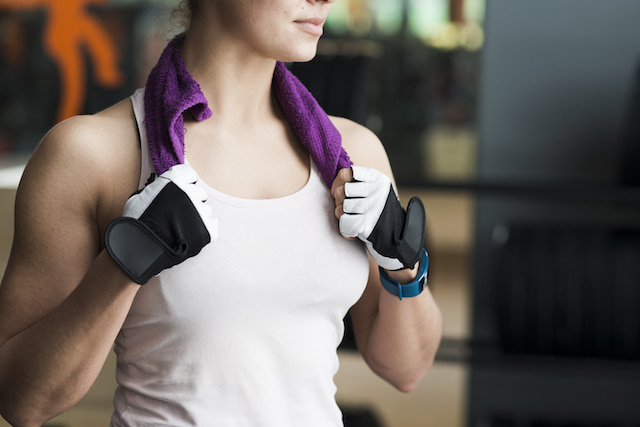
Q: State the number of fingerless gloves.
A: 2